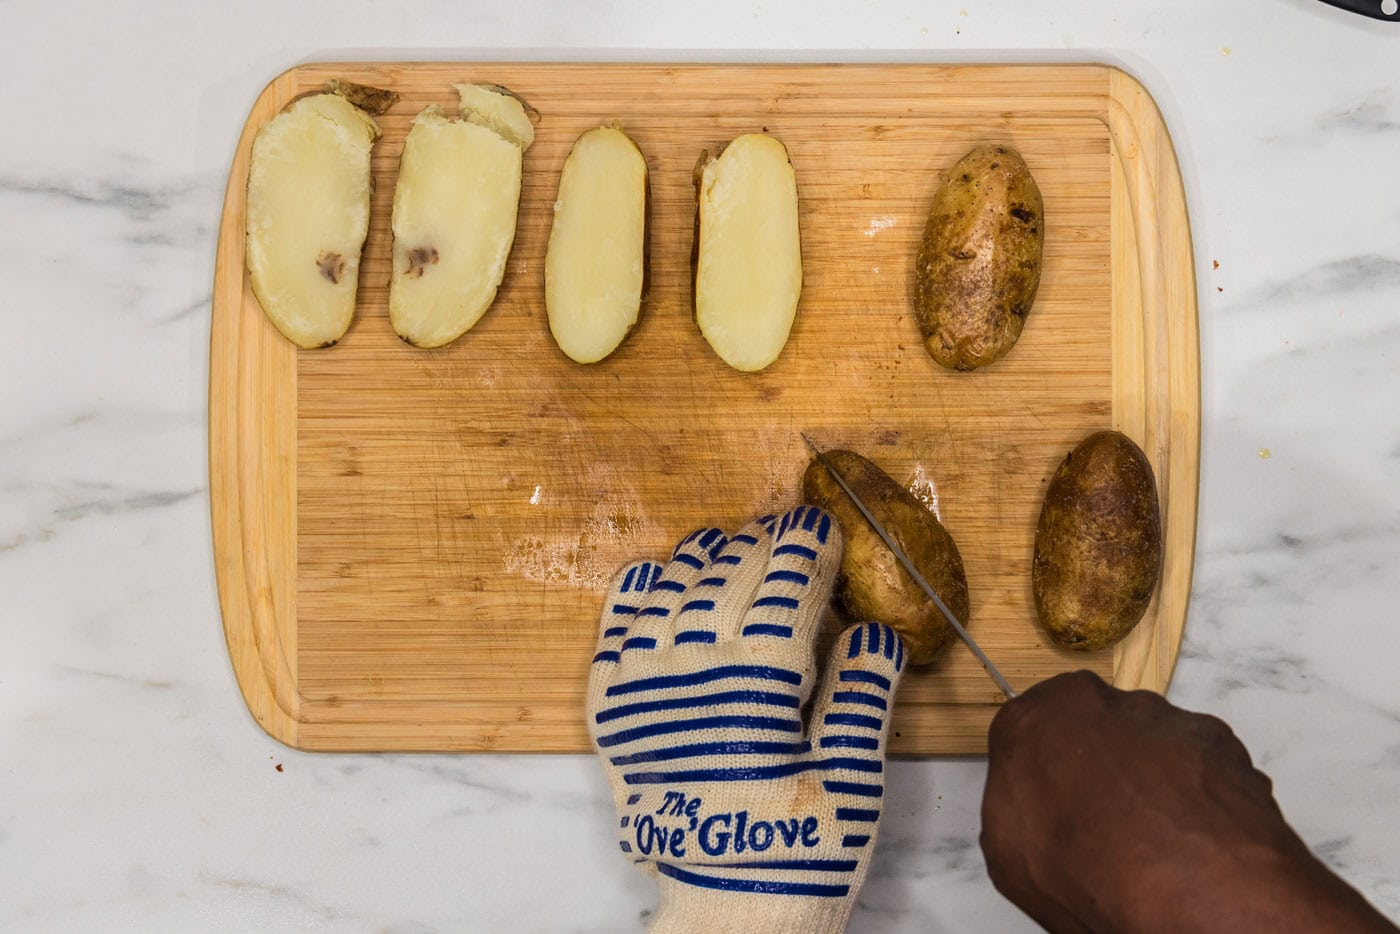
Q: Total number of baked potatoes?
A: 5